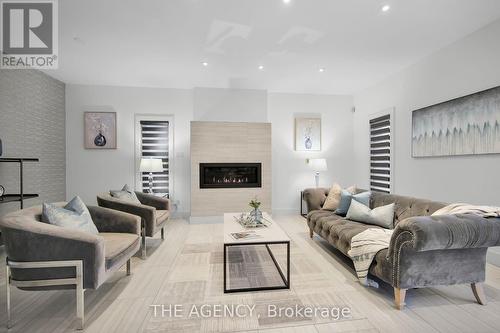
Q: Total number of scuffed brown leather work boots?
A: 0